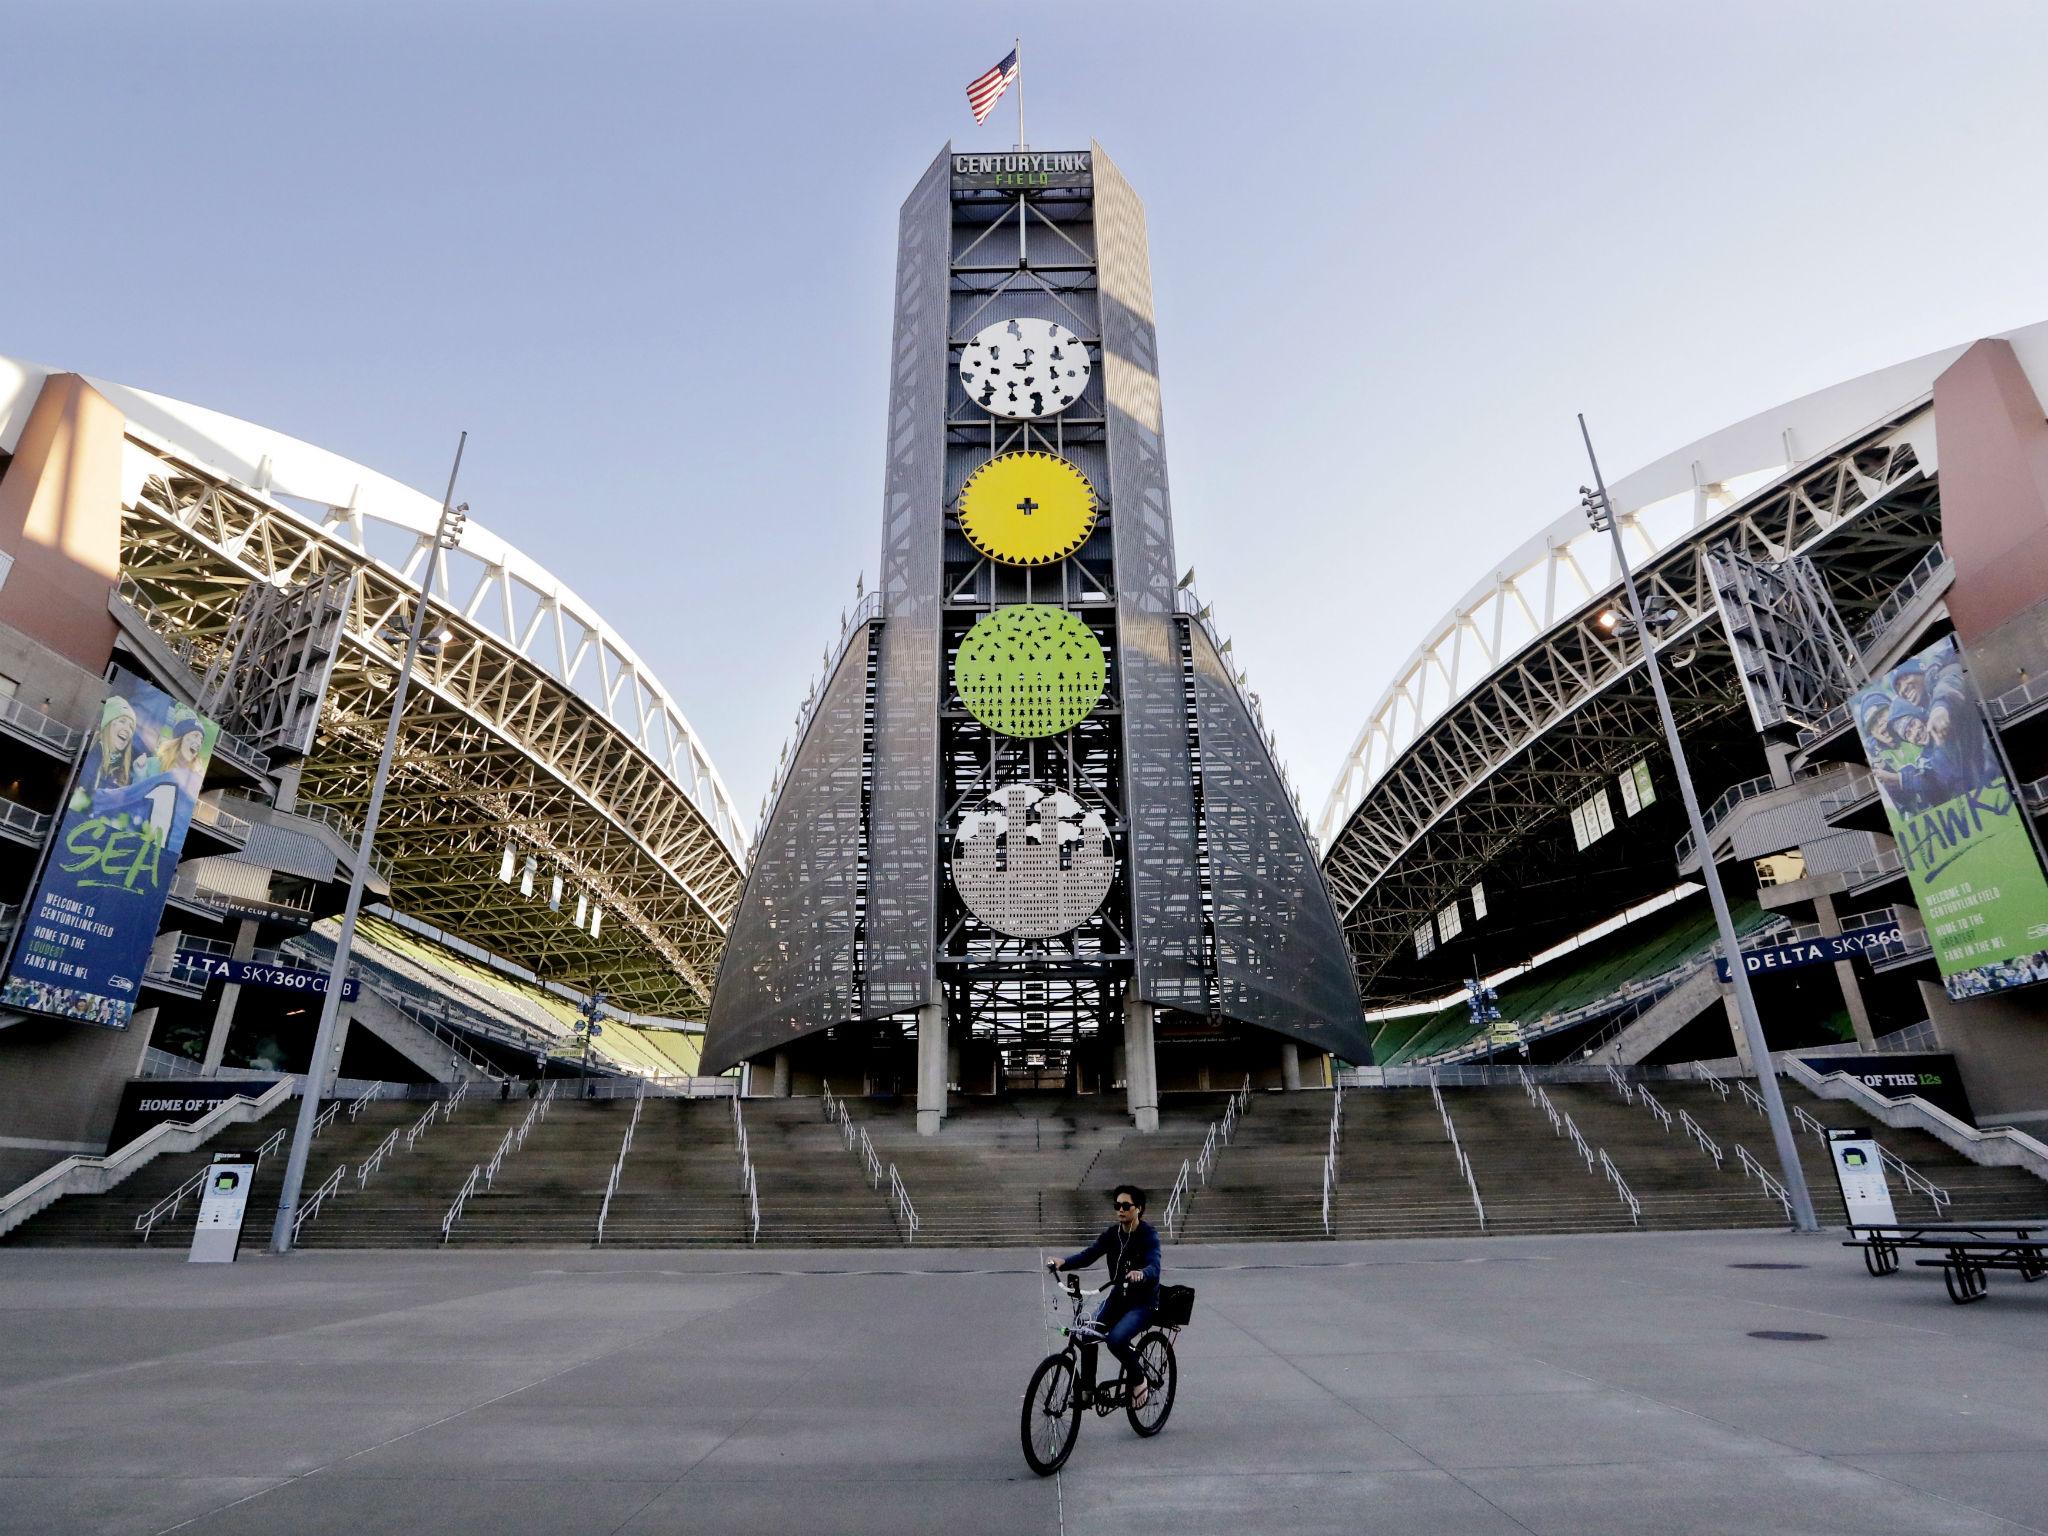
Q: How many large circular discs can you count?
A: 4